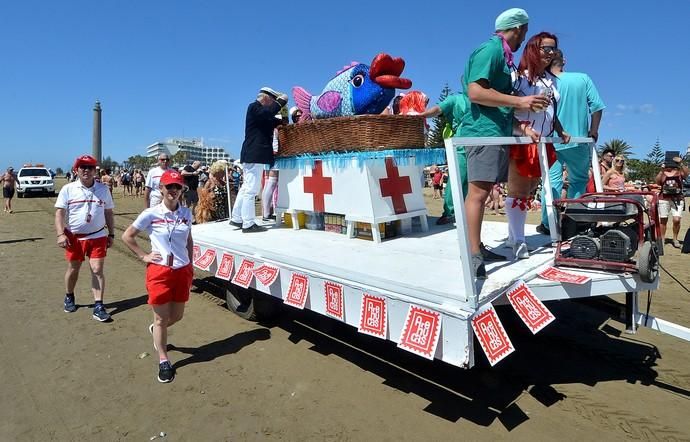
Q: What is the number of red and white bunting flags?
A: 12